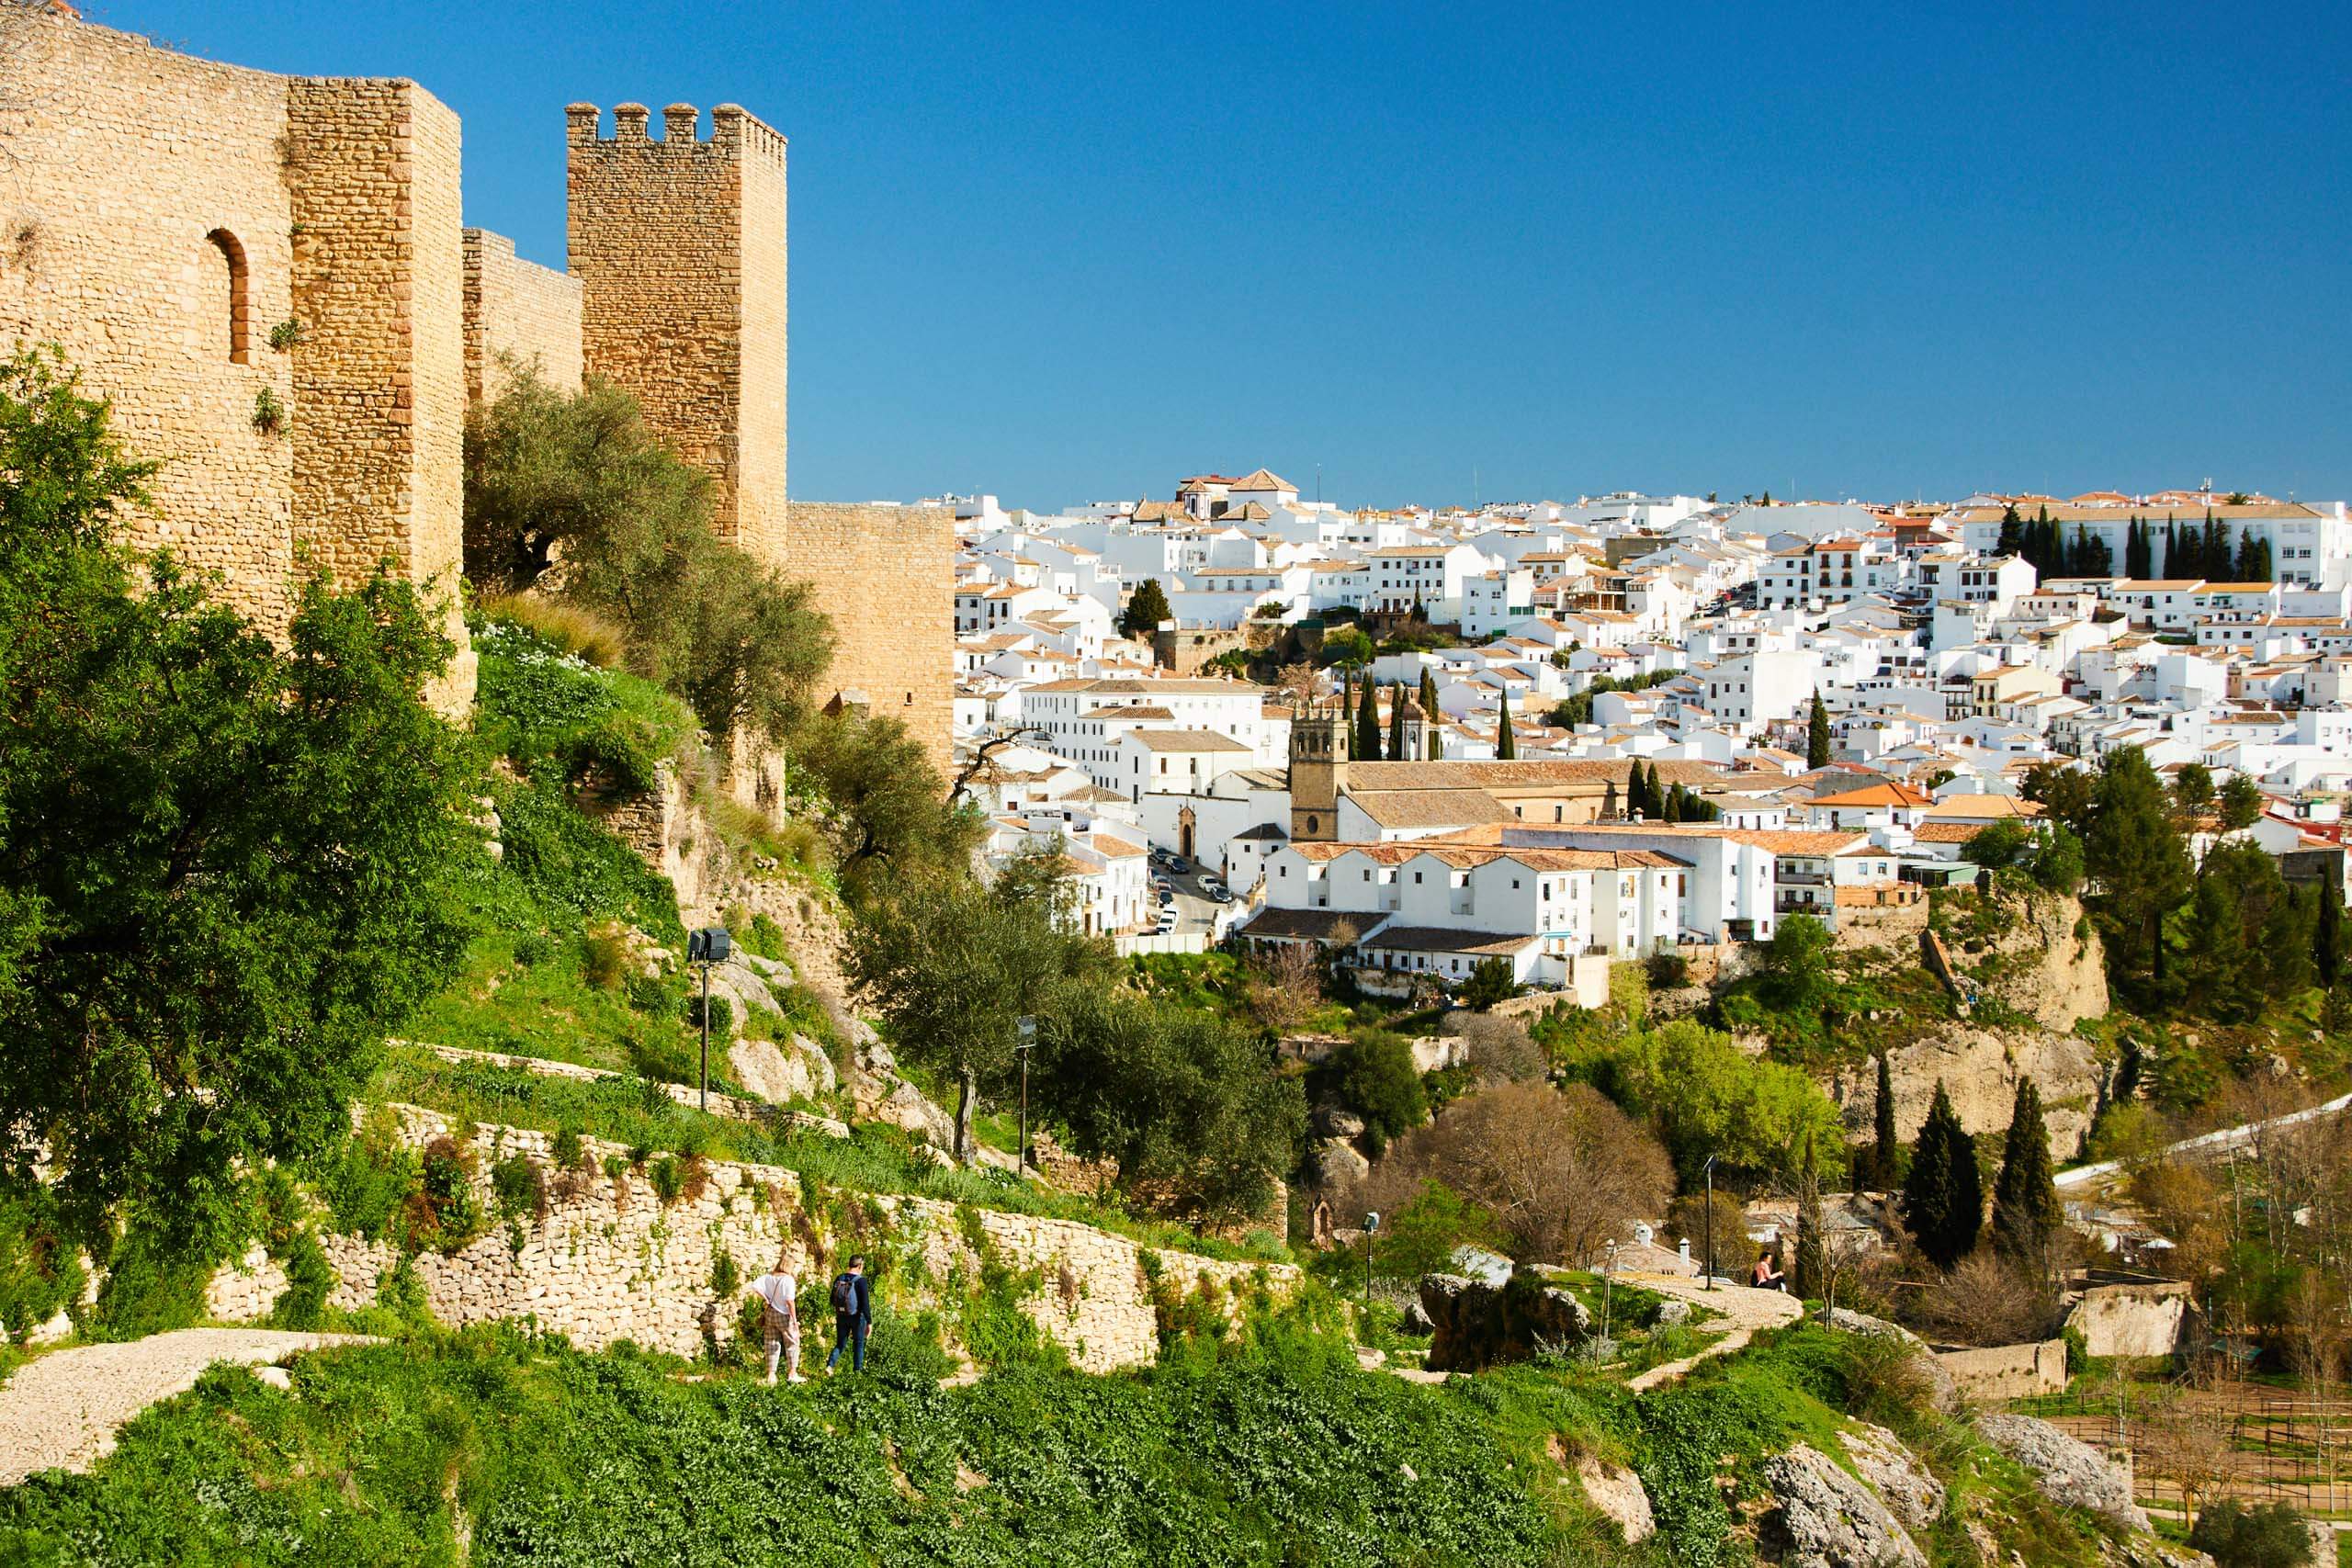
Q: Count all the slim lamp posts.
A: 4